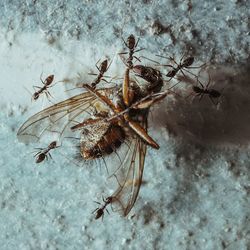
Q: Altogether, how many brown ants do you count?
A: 7